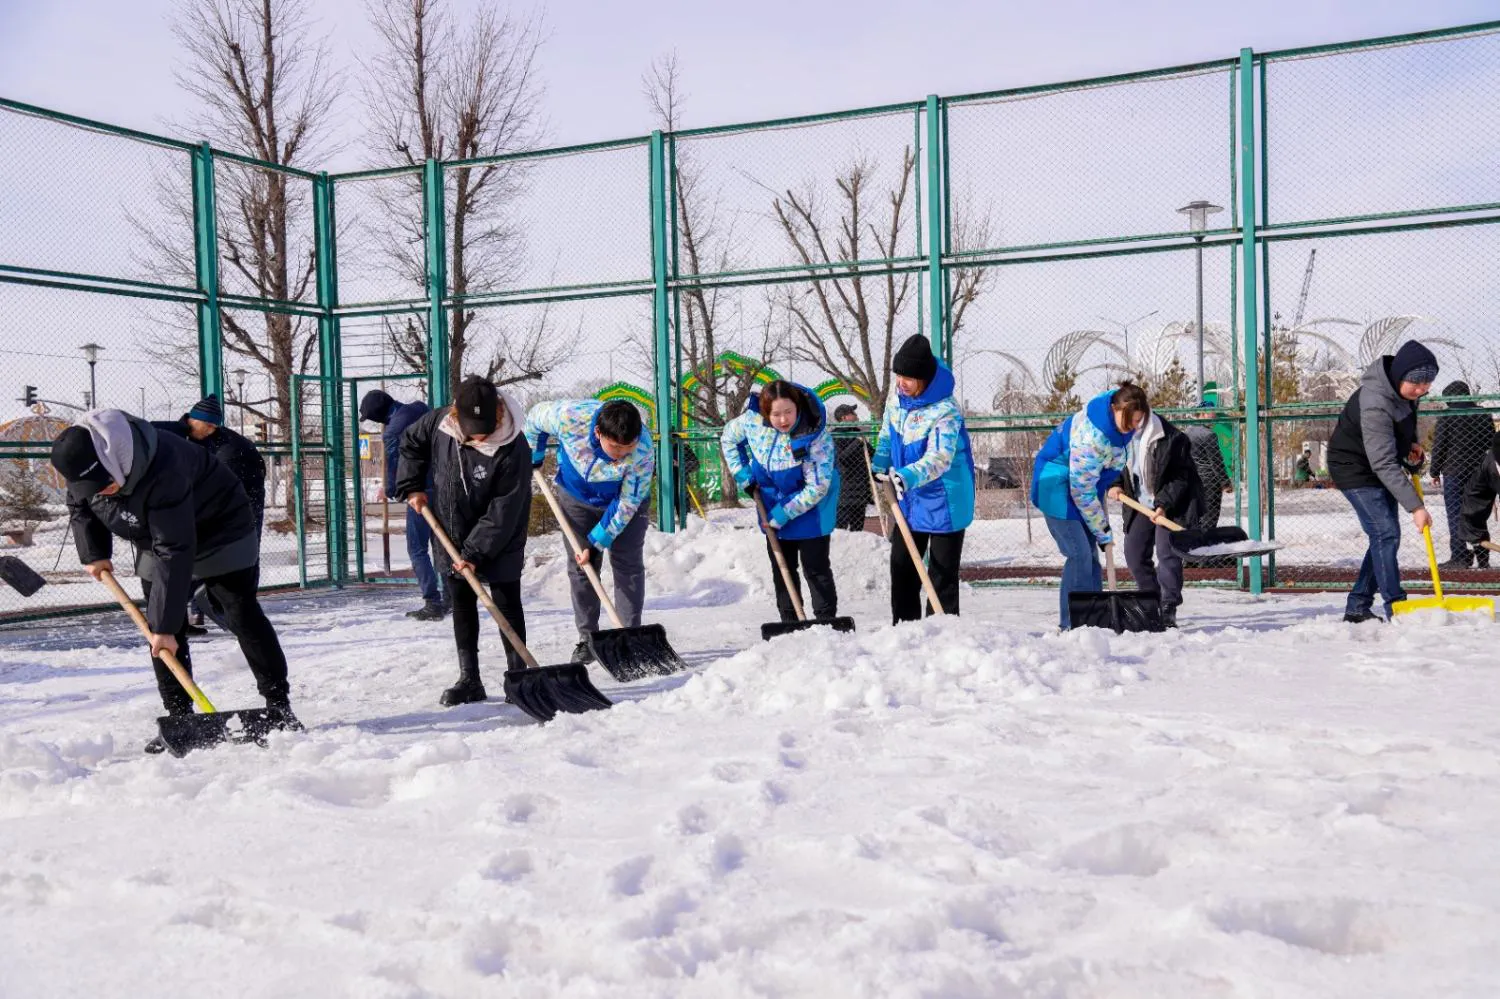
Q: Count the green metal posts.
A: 6